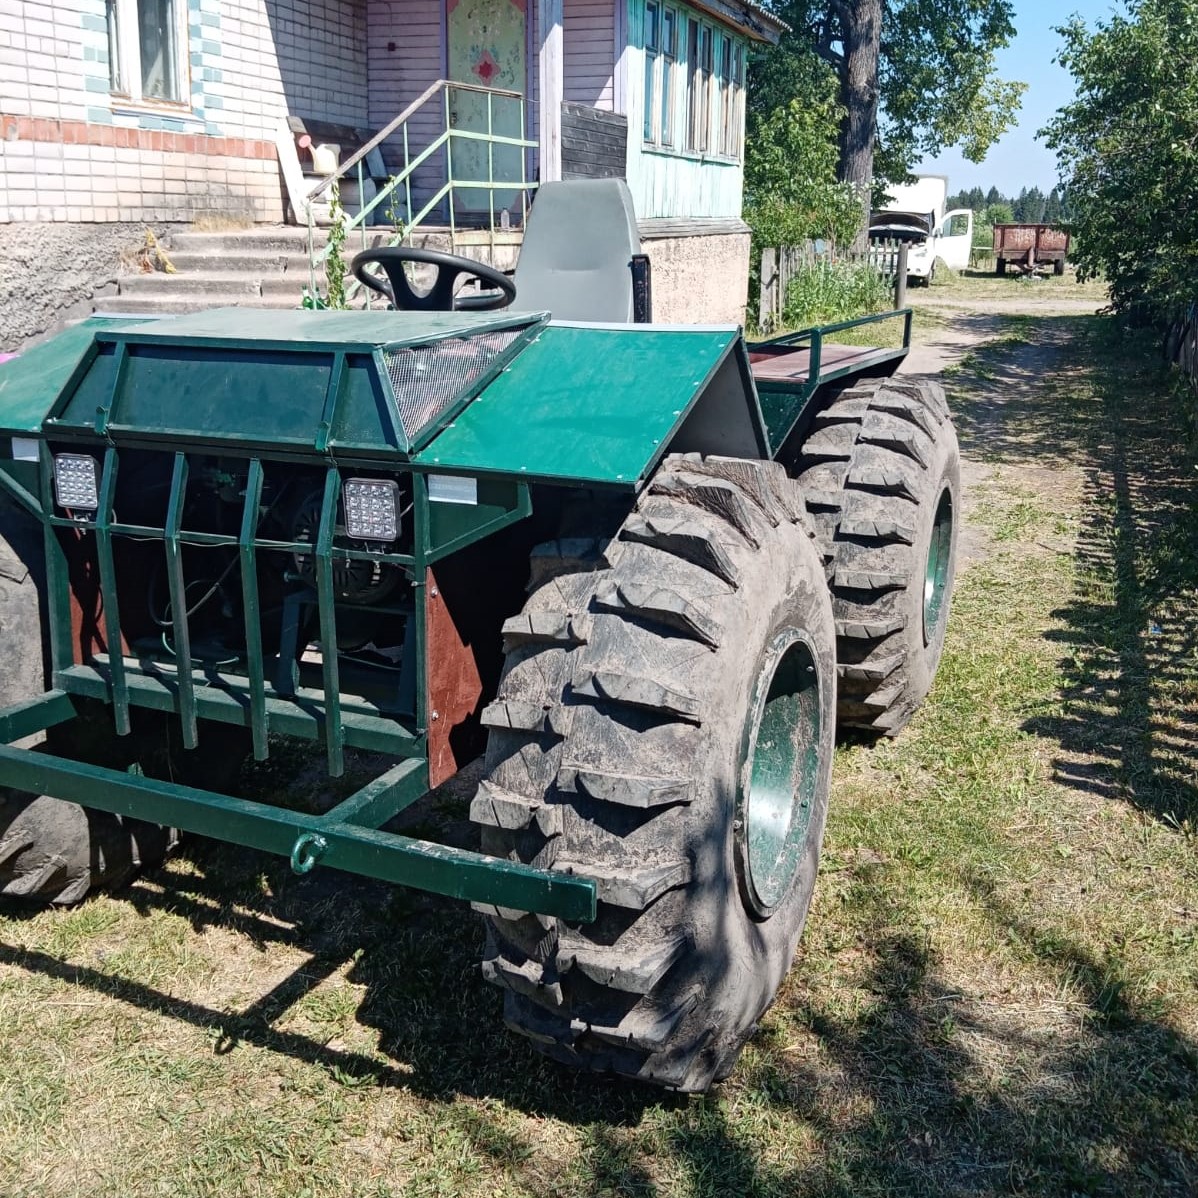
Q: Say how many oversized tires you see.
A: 3